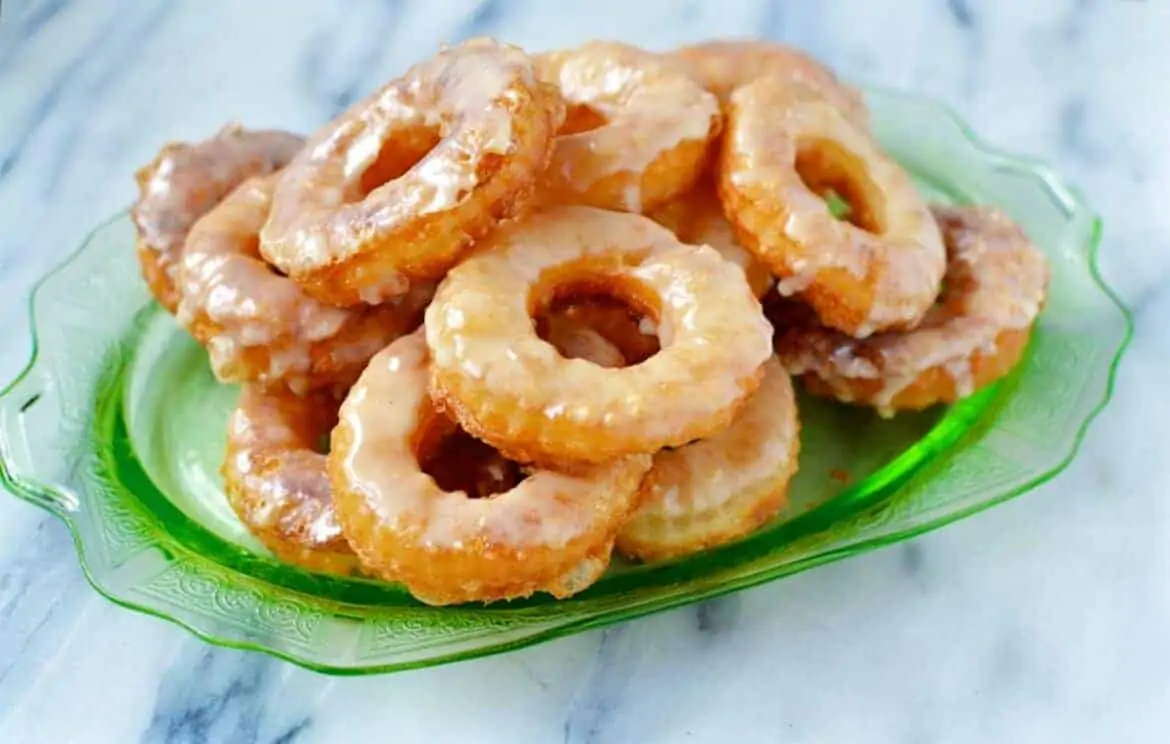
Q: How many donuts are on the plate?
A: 12